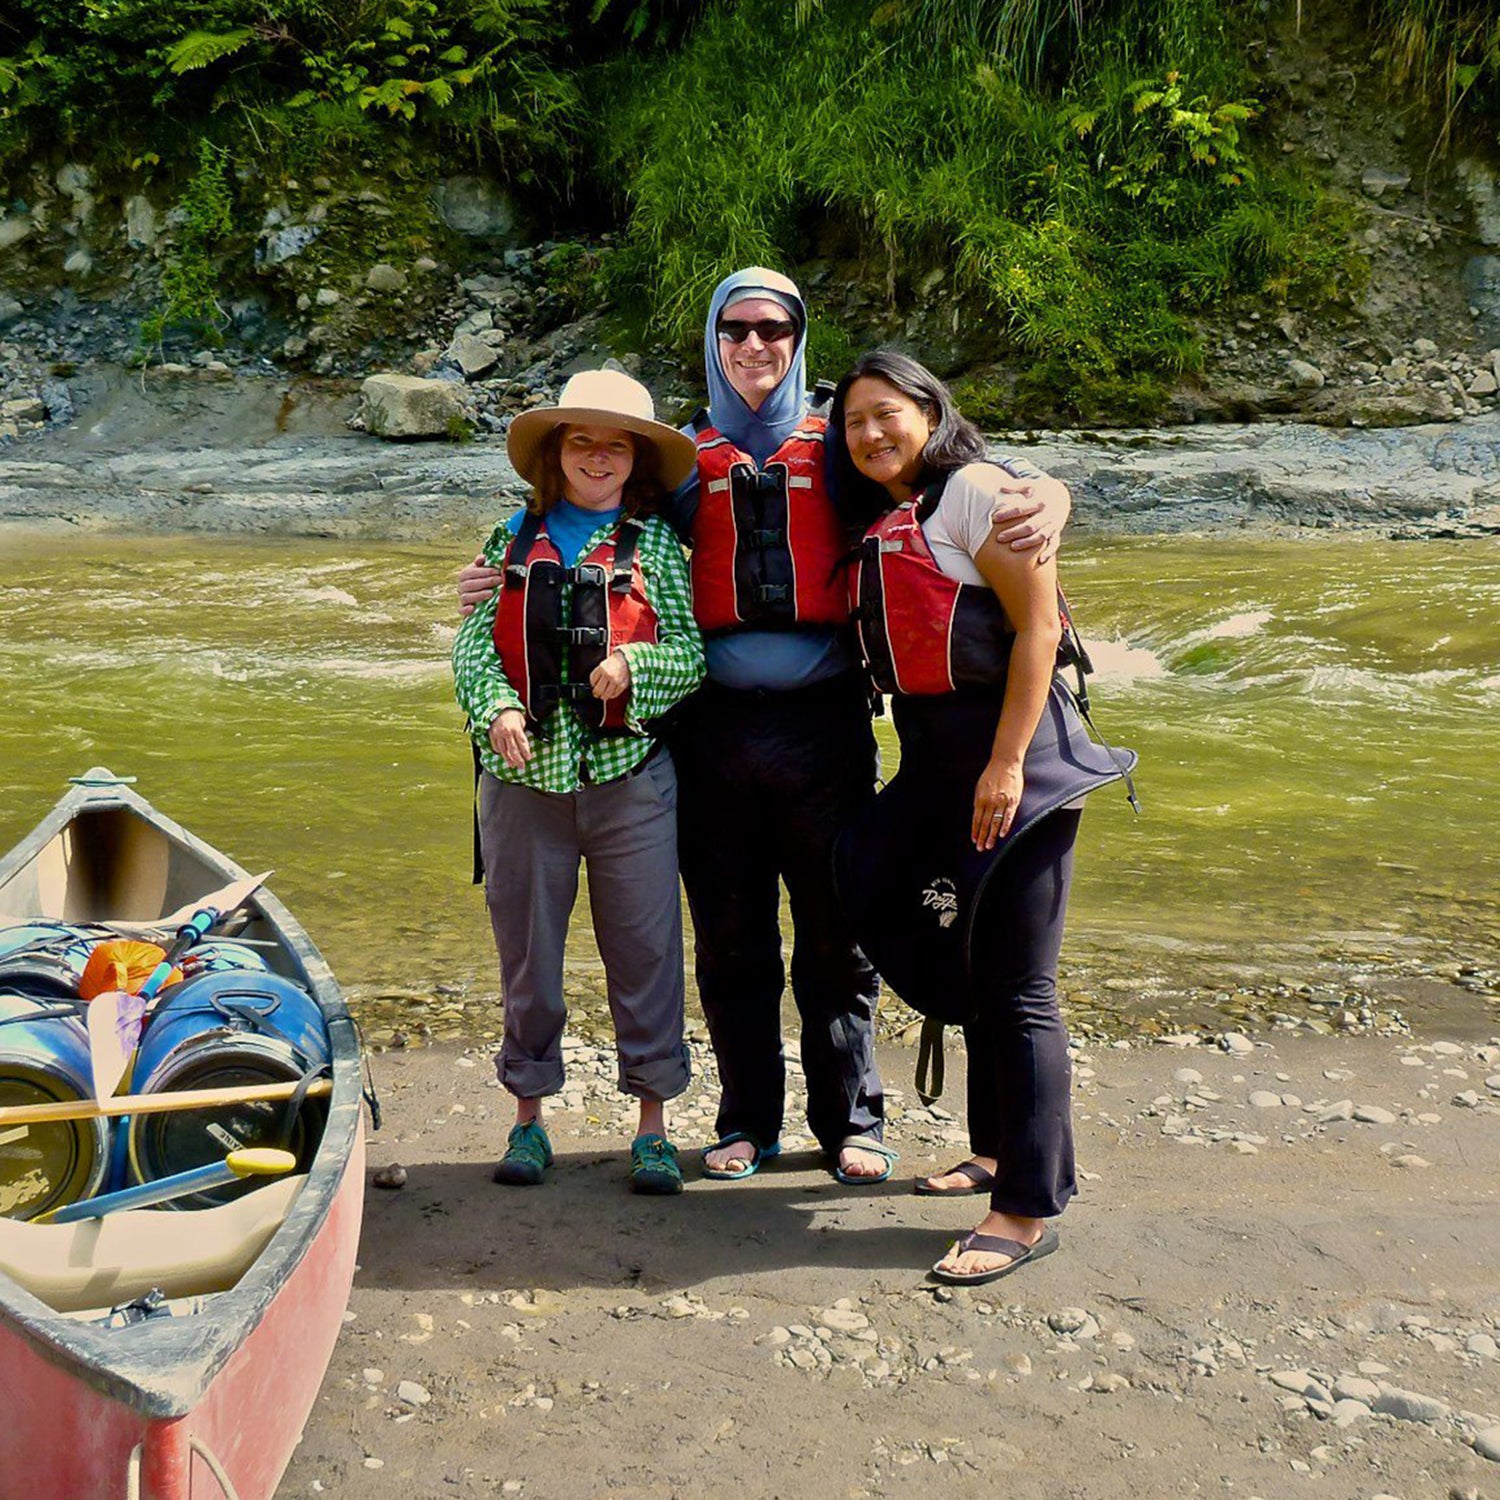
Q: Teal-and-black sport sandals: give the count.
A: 2